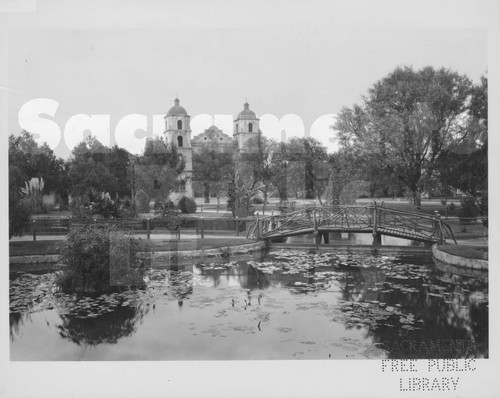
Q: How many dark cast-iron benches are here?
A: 0